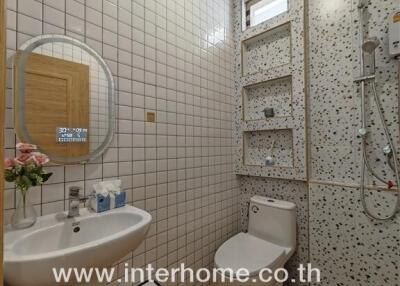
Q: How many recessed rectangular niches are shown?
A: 3